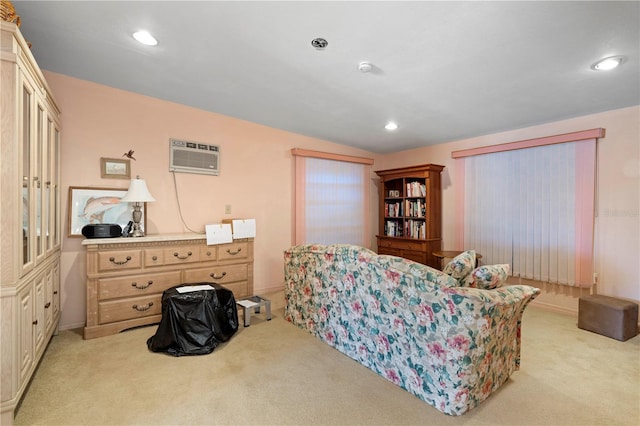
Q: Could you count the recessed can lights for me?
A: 3